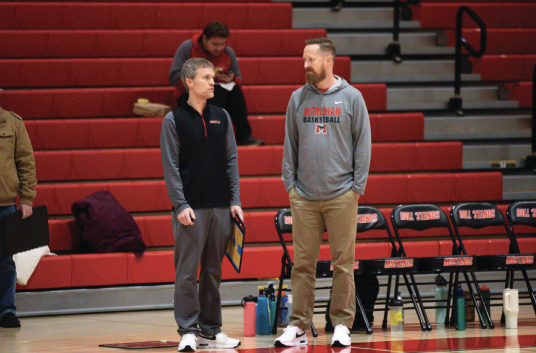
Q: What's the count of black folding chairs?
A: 5